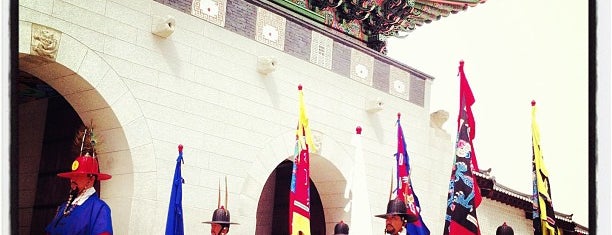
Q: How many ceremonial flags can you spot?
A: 6